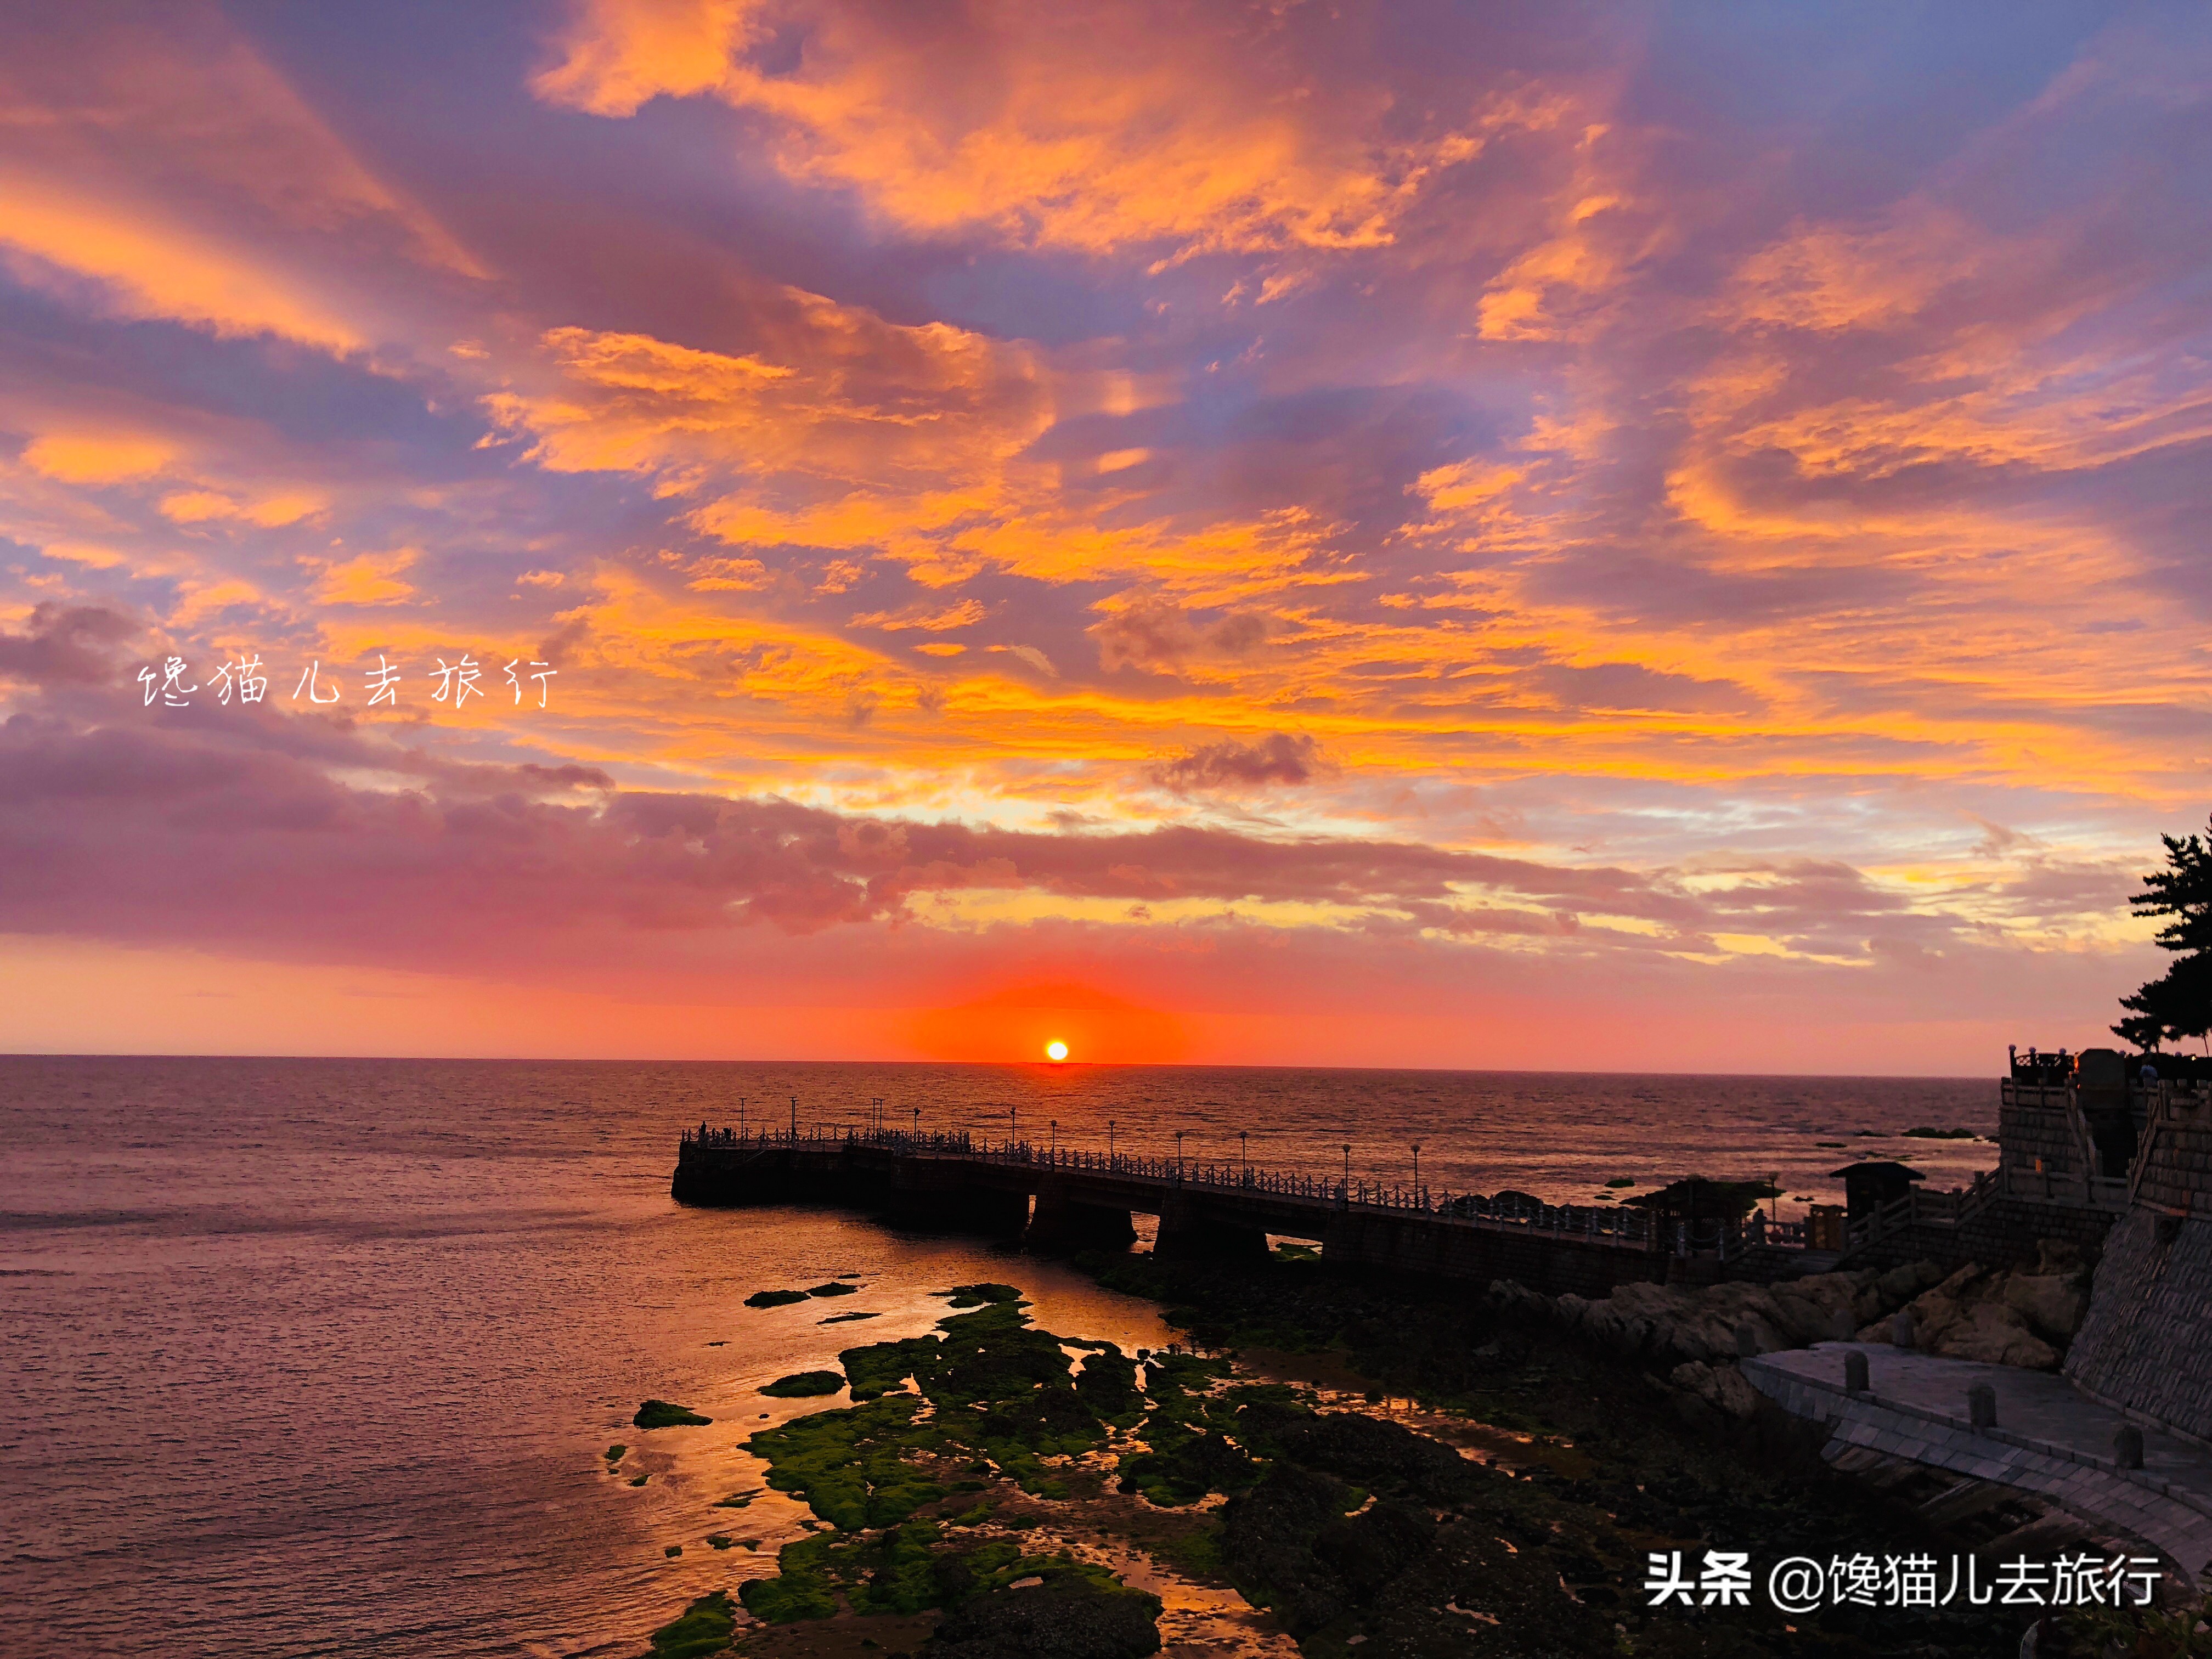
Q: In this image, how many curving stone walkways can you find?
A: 1